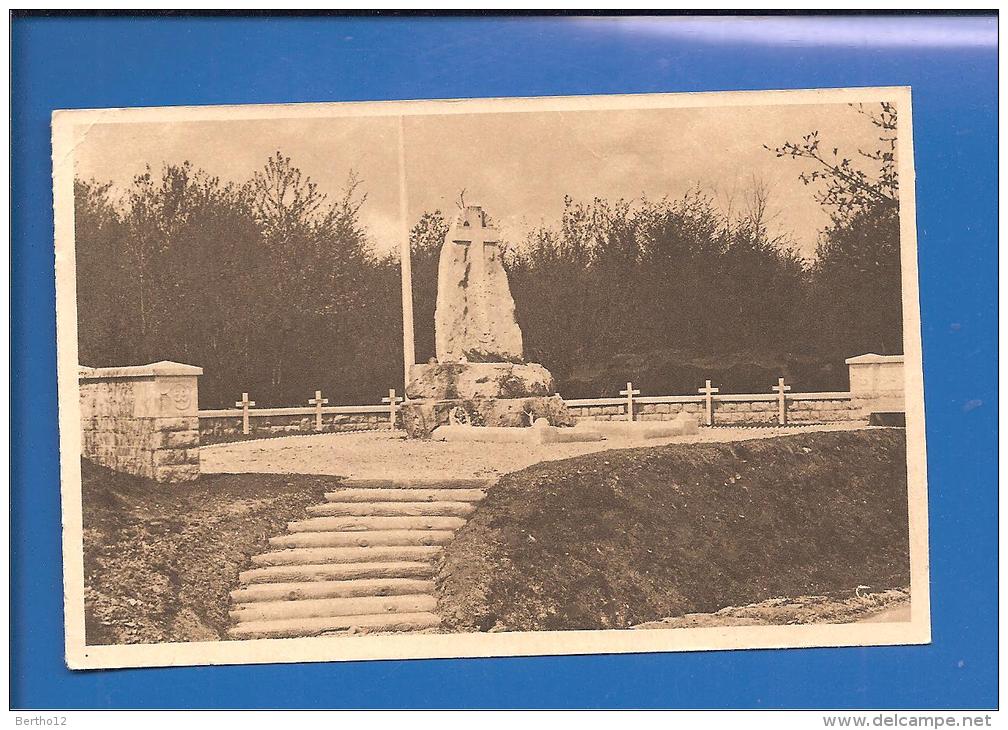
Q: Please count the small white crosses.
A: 6